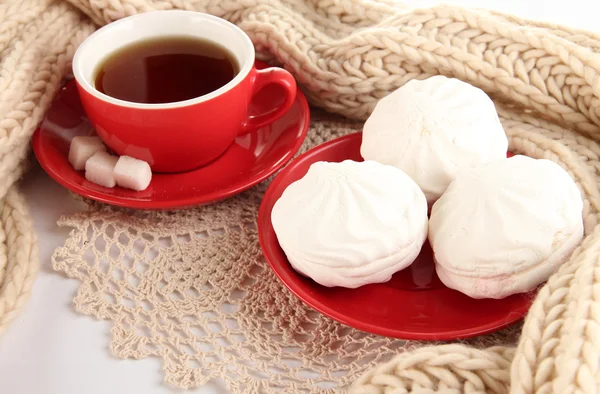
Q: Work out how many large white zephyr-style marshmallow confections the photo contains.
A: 3